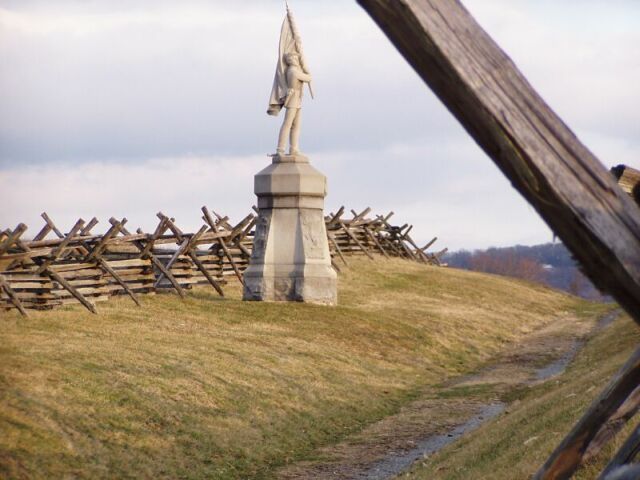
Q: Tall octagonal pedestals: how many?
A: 1